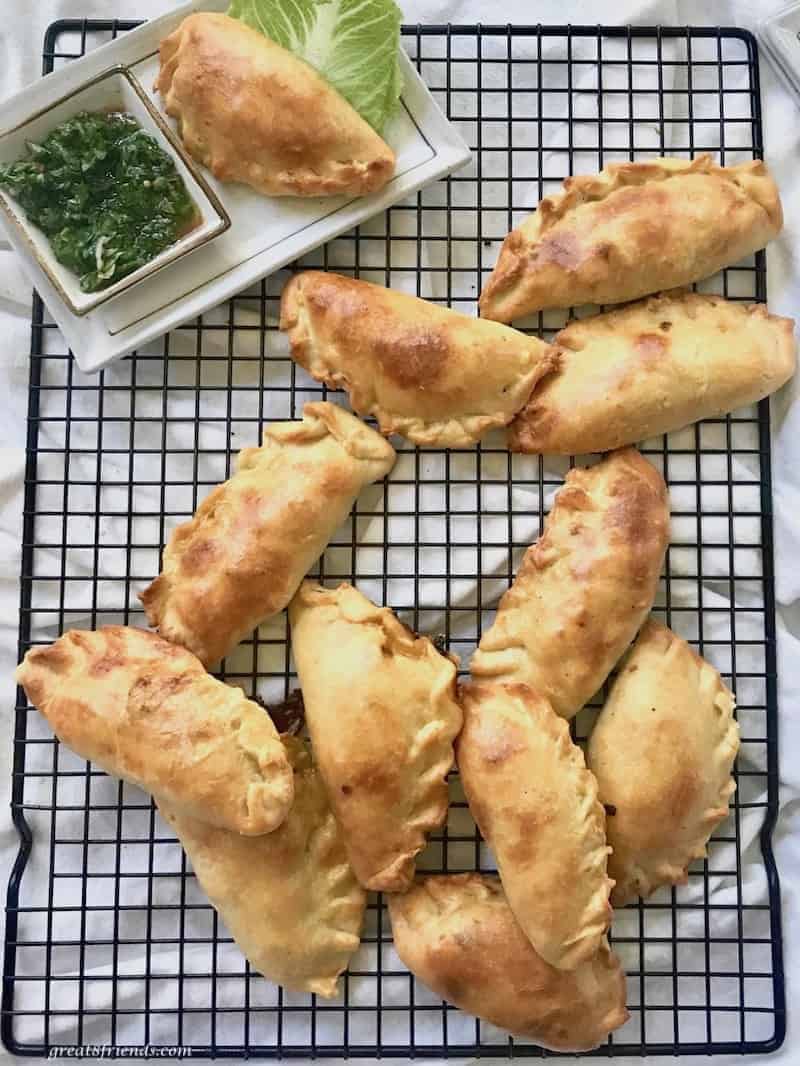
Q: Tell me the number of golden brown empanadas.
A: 12